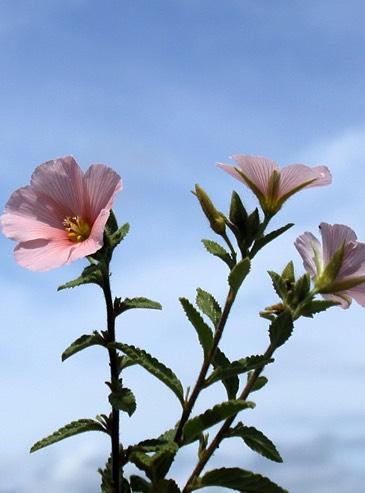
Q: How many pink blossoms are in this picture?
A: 3